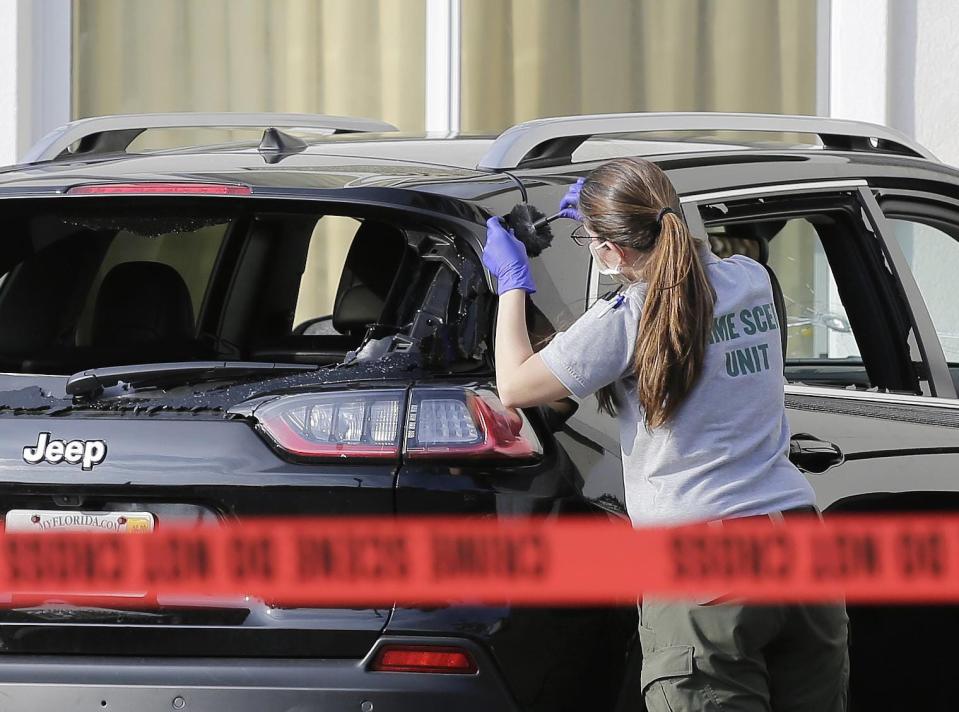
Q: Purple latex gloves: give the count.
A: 2